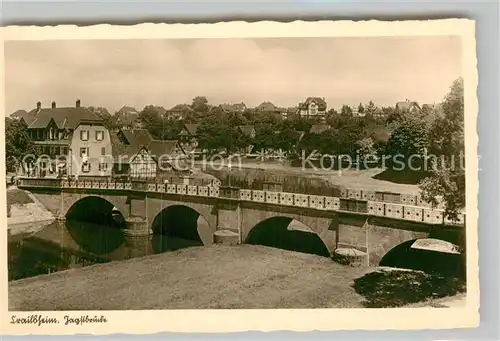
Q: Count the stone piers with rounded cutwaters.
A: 3